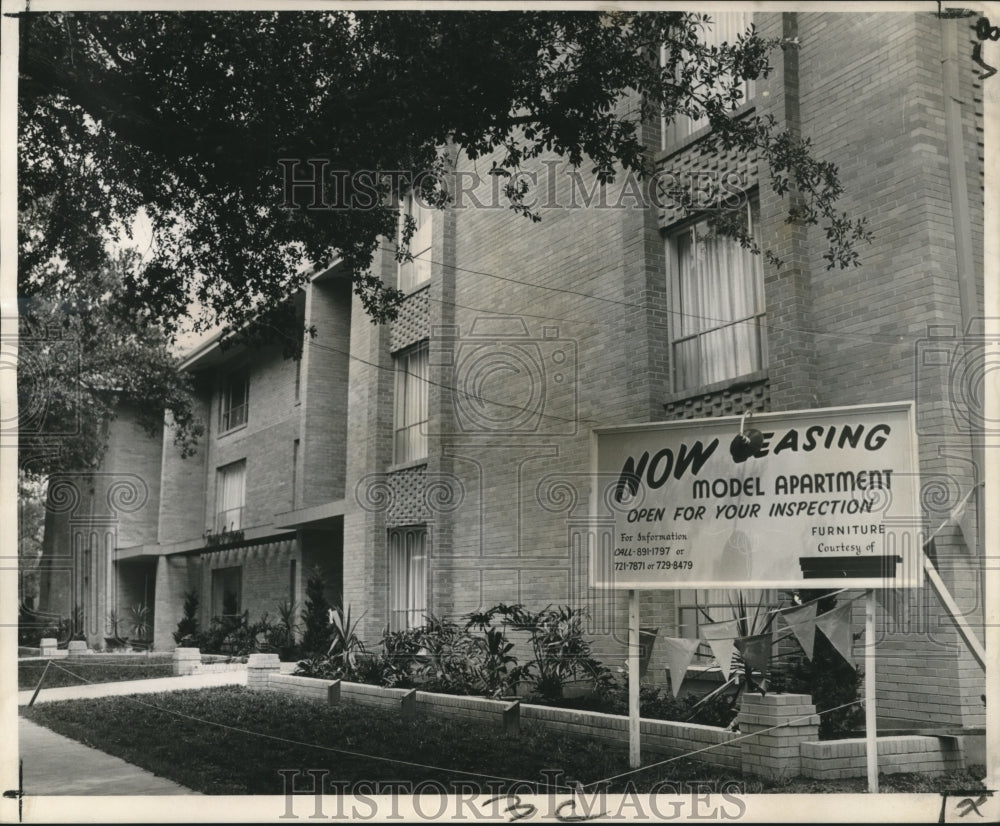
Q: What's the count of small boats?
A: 0